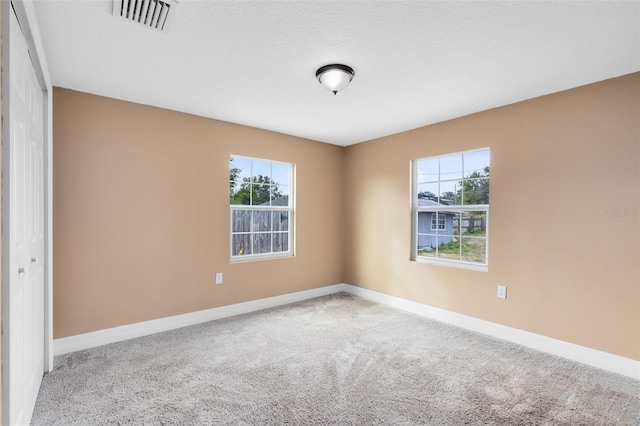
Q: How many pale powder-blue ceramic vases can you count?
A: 0